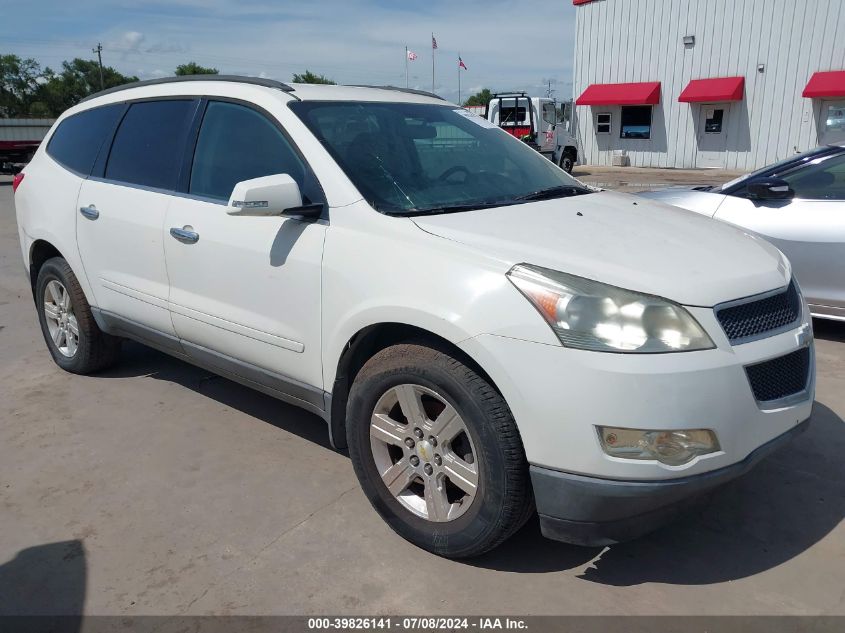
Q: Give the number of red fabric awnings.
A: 3